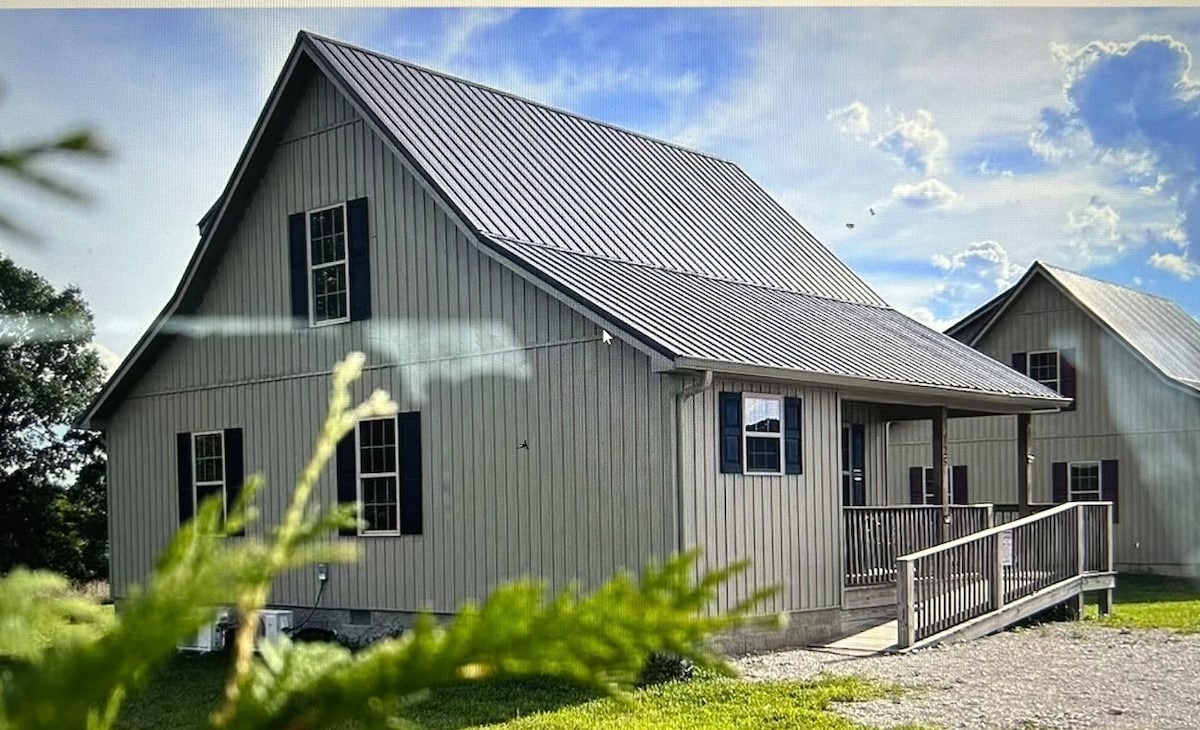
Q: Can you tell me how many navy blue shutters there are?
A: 9